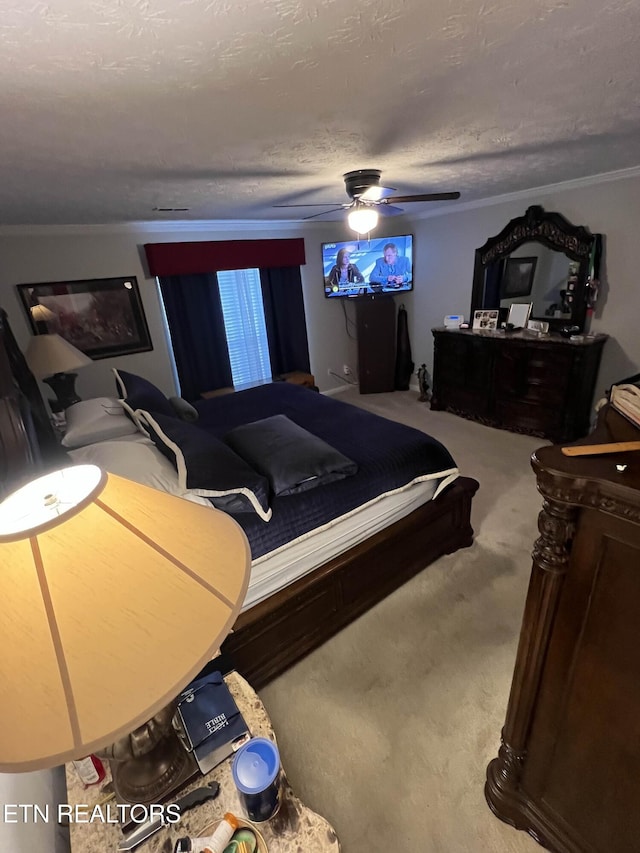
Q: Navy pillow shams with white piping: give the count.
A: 2